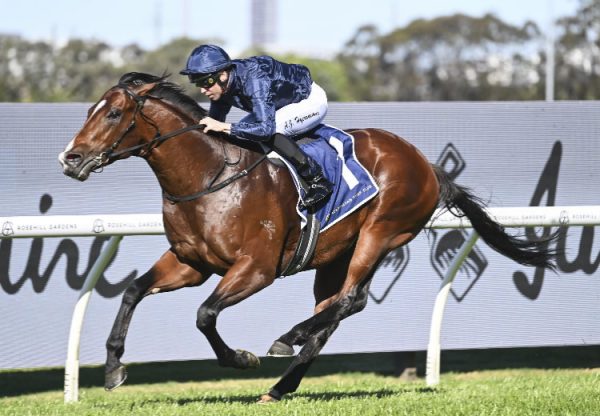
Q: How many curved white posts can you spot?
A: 2